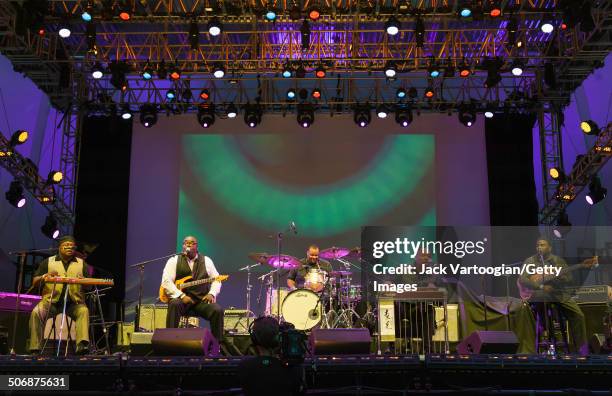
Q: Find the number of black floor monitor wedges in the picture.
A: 3